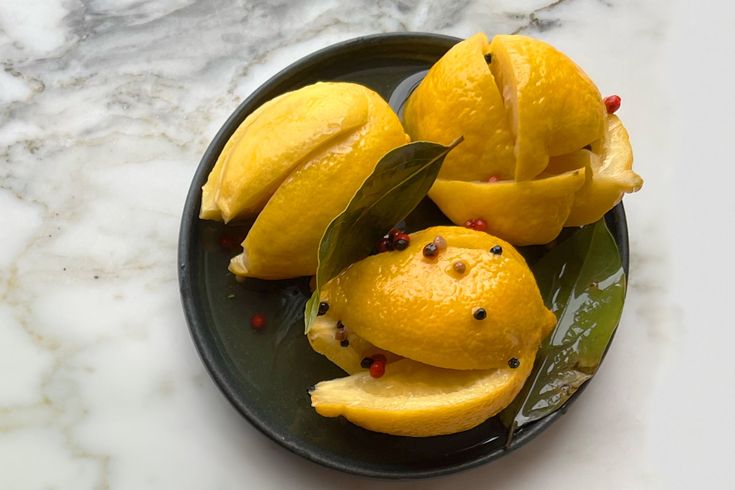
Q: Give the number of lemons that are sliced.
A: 3